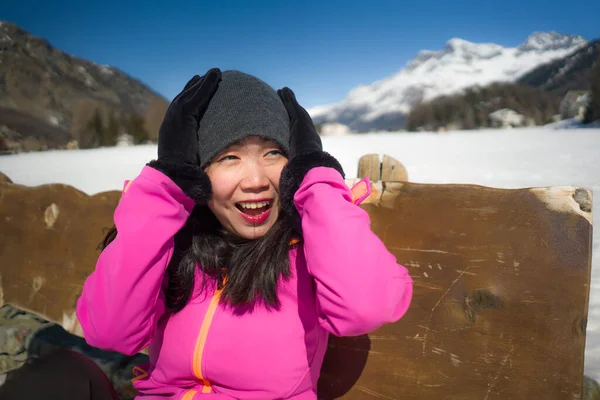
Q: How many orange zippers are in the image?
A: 1